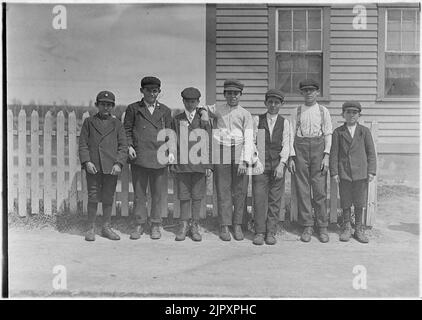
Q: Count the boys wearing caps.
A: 7